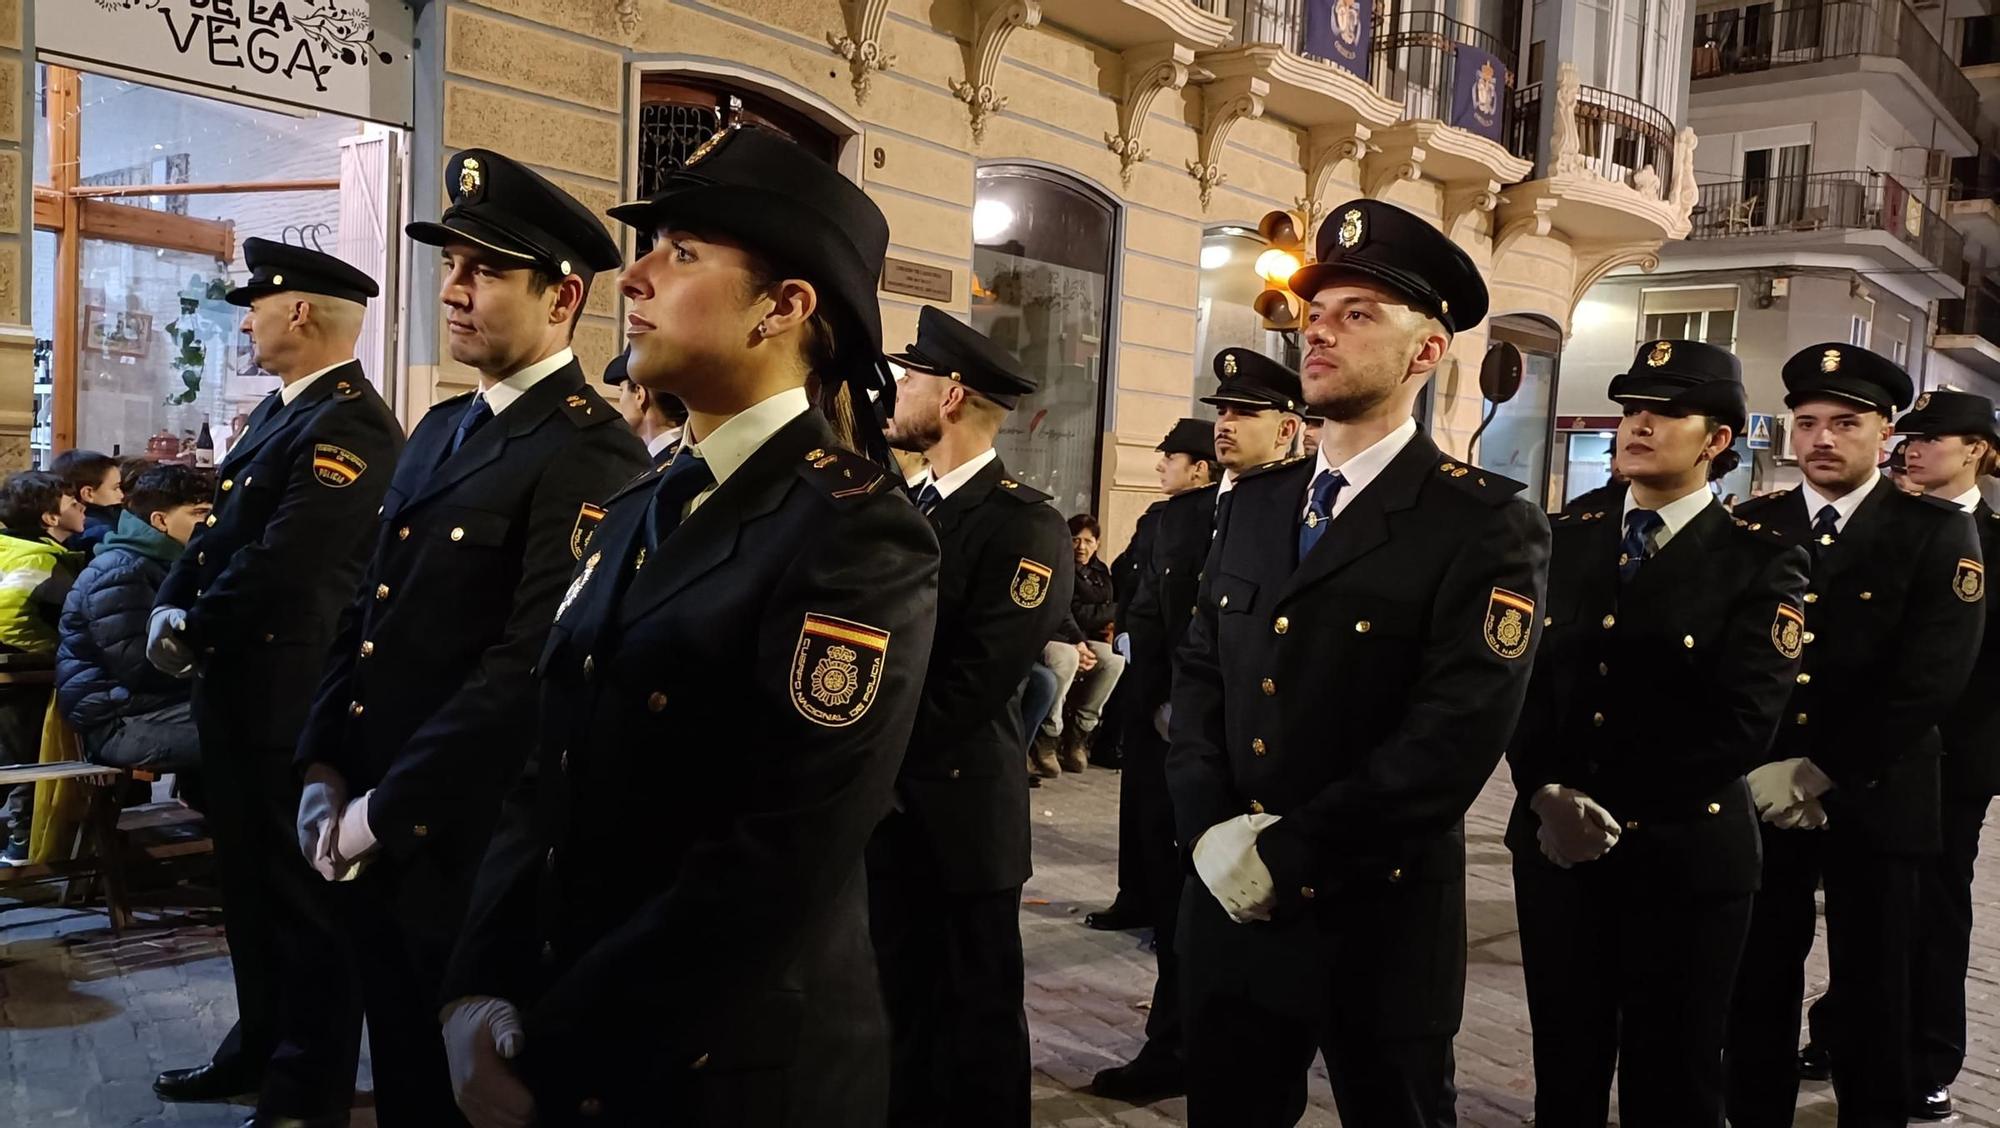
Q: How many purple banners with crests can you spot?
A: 2